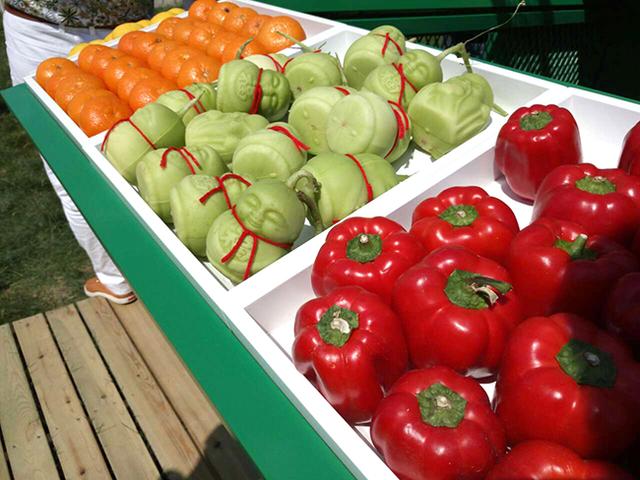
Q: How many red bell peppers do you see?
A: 12